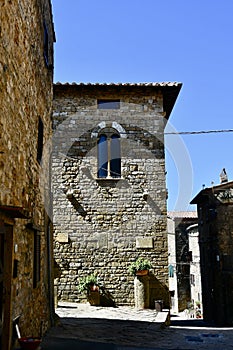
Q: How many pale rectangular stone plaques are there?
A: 2